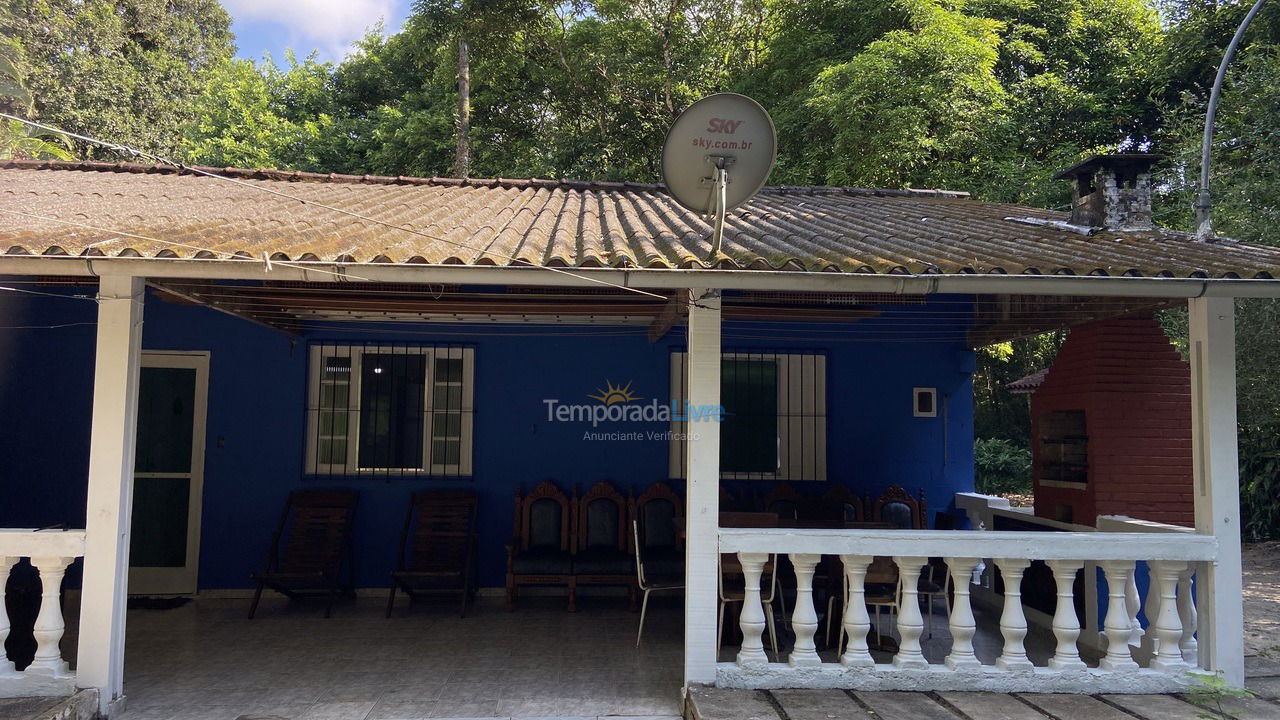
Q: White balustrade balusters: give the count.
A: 14